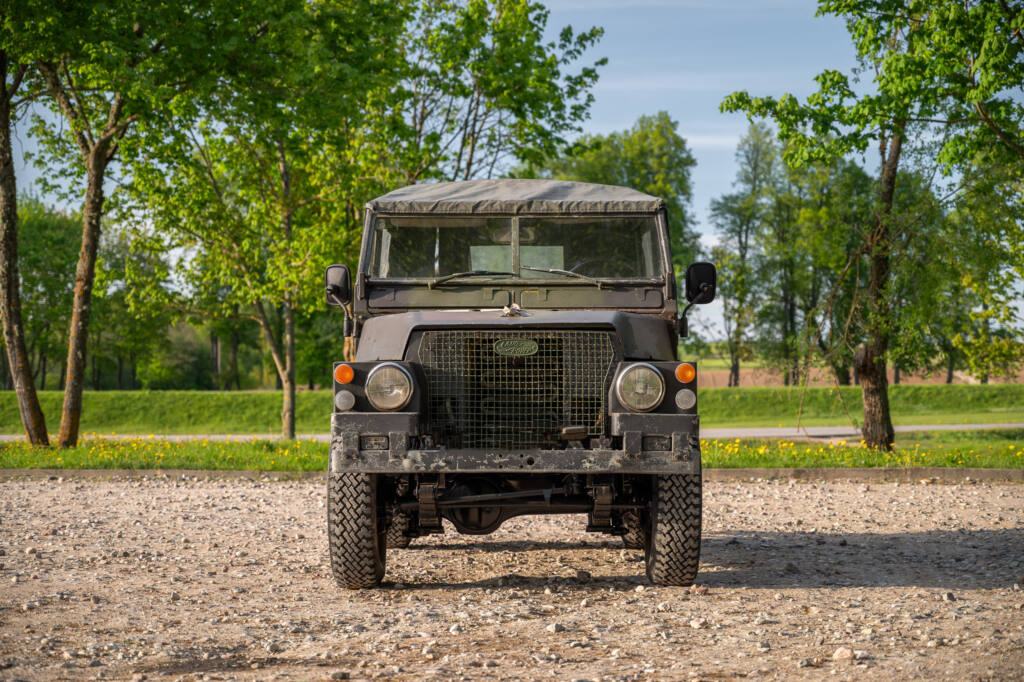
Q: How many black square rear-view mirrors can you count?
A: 2